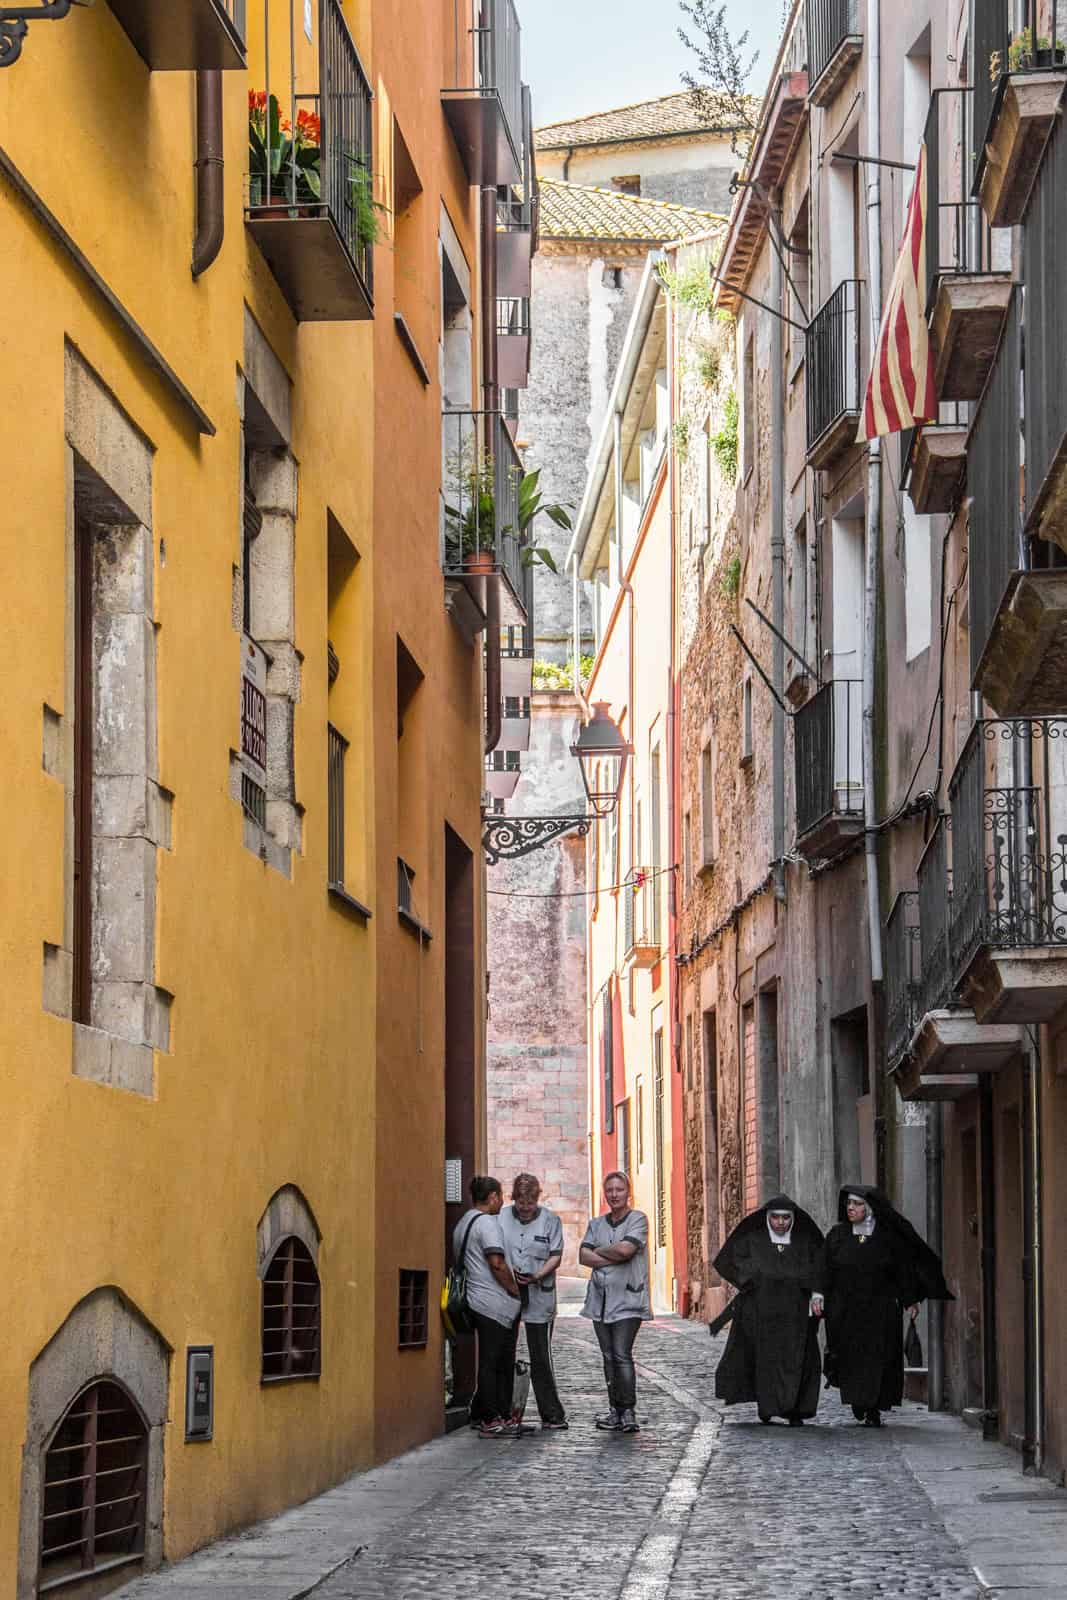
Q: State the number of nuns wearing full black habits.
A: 2